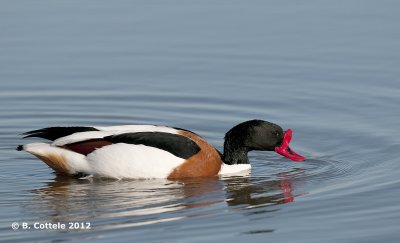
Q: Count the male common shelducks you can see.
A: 1